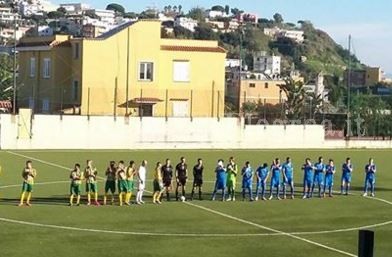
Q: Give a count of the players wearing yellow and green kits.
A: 7